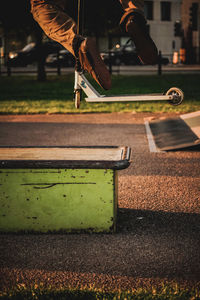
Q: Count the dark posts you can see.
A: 4